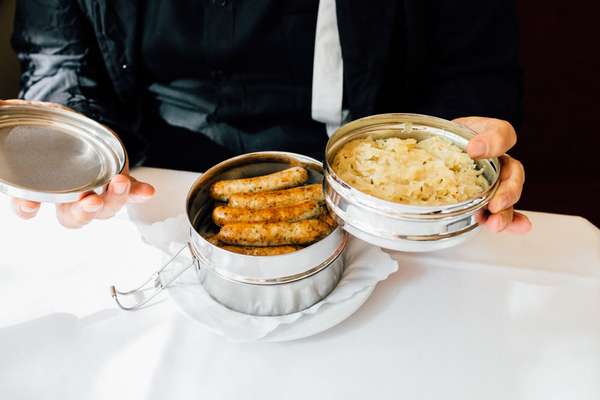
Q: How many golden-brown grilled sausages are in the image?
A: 5